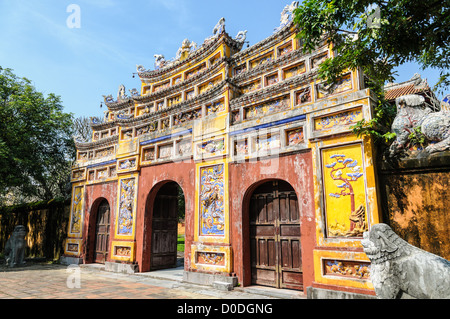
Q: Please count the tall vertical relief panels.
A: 4